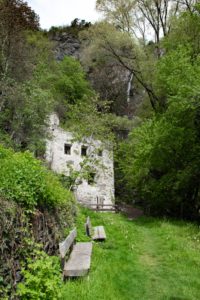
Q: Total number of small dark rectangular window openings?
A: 4